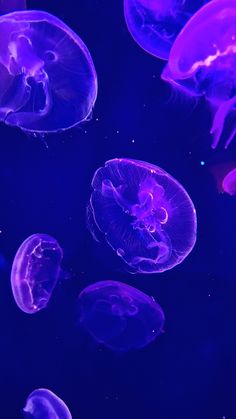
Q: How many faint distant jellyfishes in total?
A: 1